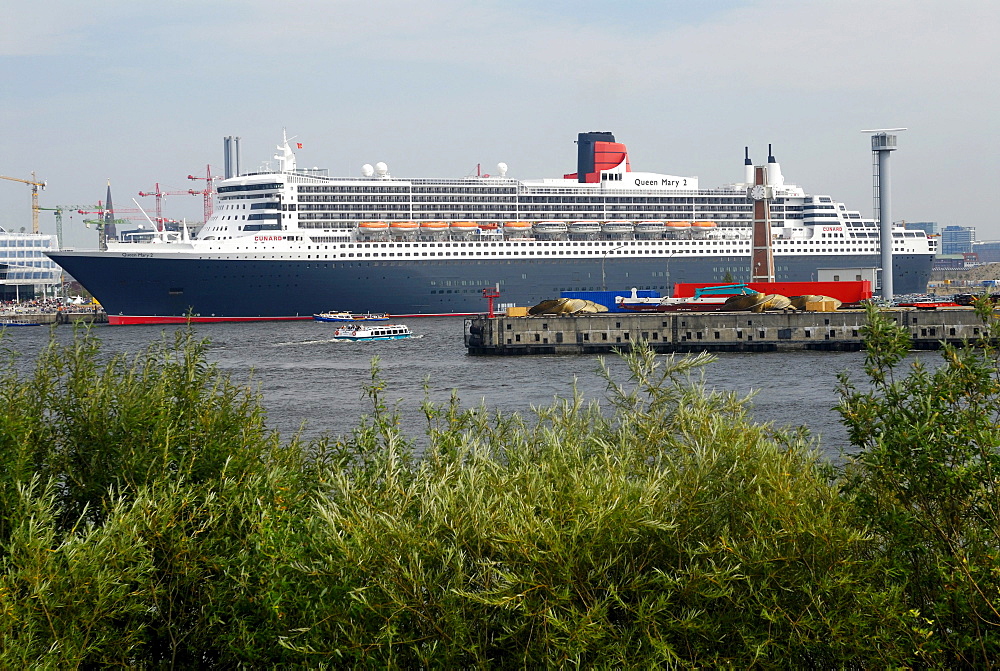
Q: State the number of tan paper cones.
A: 0